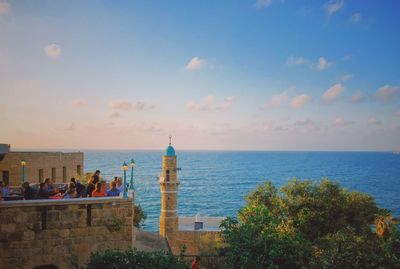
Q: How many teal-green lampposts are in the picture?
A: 3